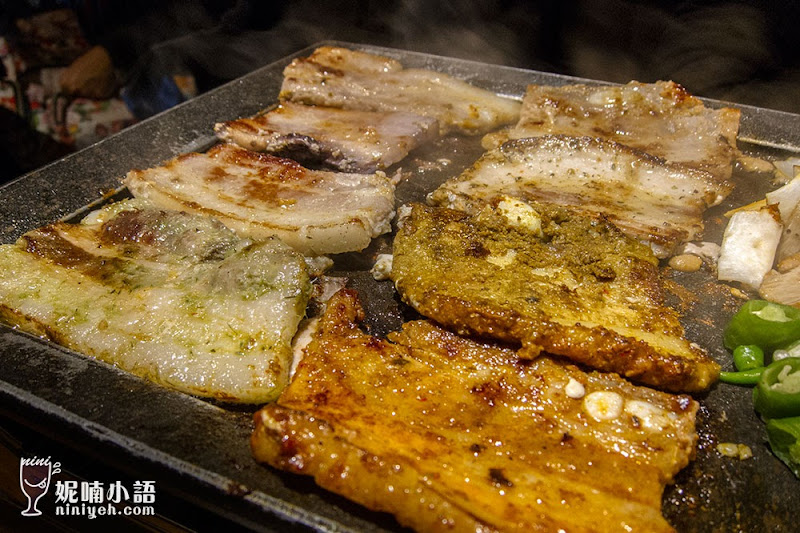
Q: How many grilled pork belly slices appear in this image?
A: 8